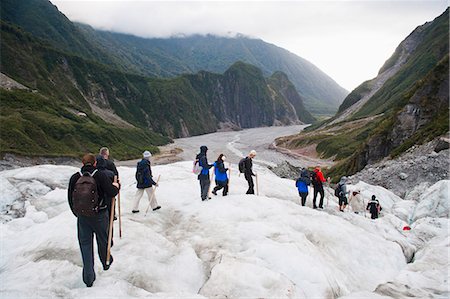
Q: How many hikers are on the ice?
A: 11